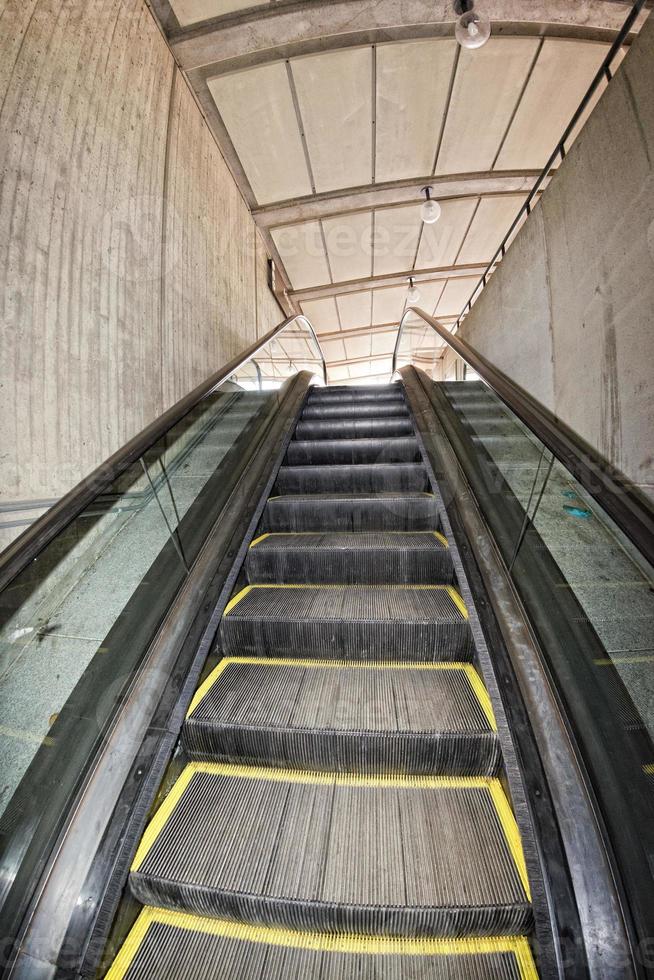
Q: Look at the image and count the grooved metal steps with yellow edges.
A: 6